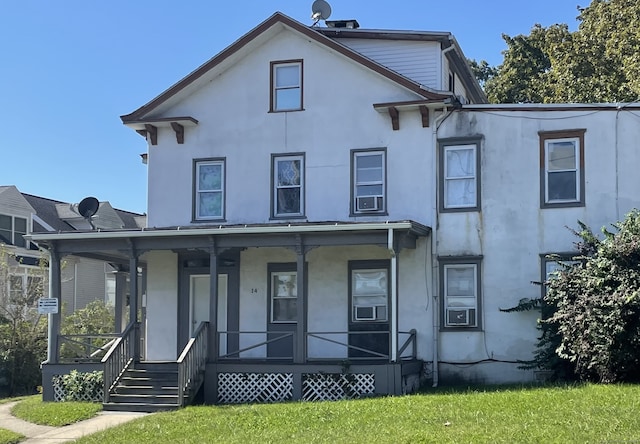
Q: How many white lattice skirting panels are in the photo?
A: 3